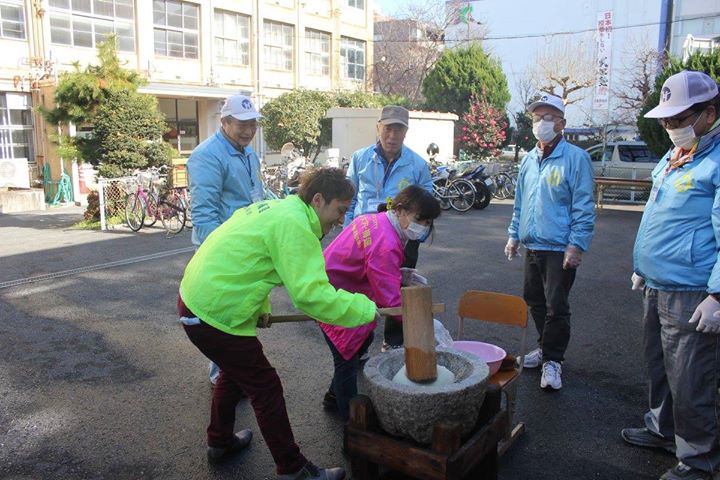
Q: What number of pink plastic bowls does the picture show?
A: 1